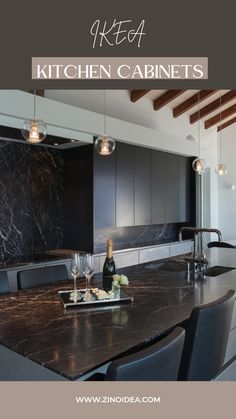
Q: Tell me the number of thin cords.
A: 4